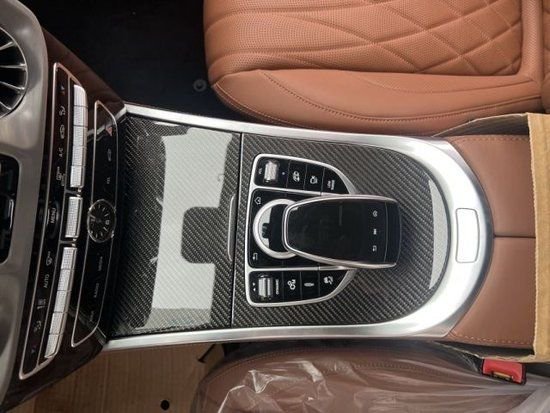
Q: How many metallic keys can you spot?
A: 11